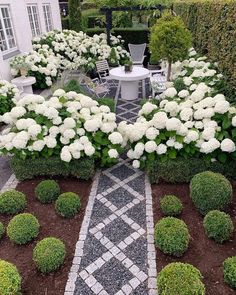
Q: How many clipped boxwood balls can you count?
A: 13